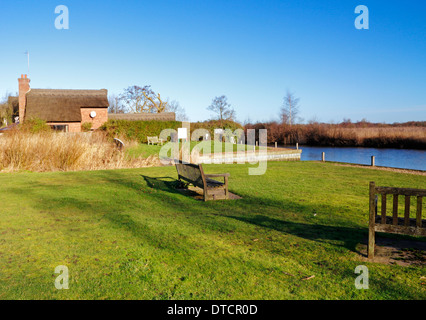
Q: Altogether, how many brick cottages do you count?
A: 1